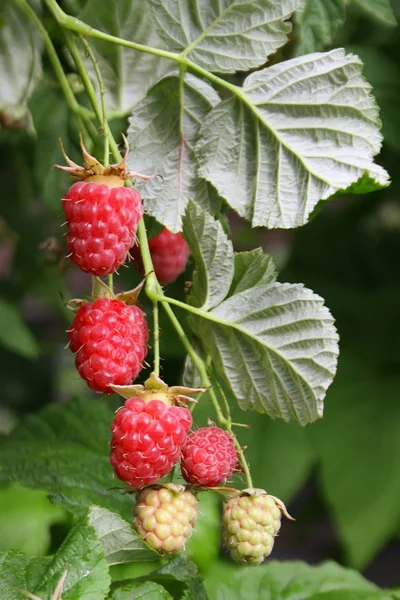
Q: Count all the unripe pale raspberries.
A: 2